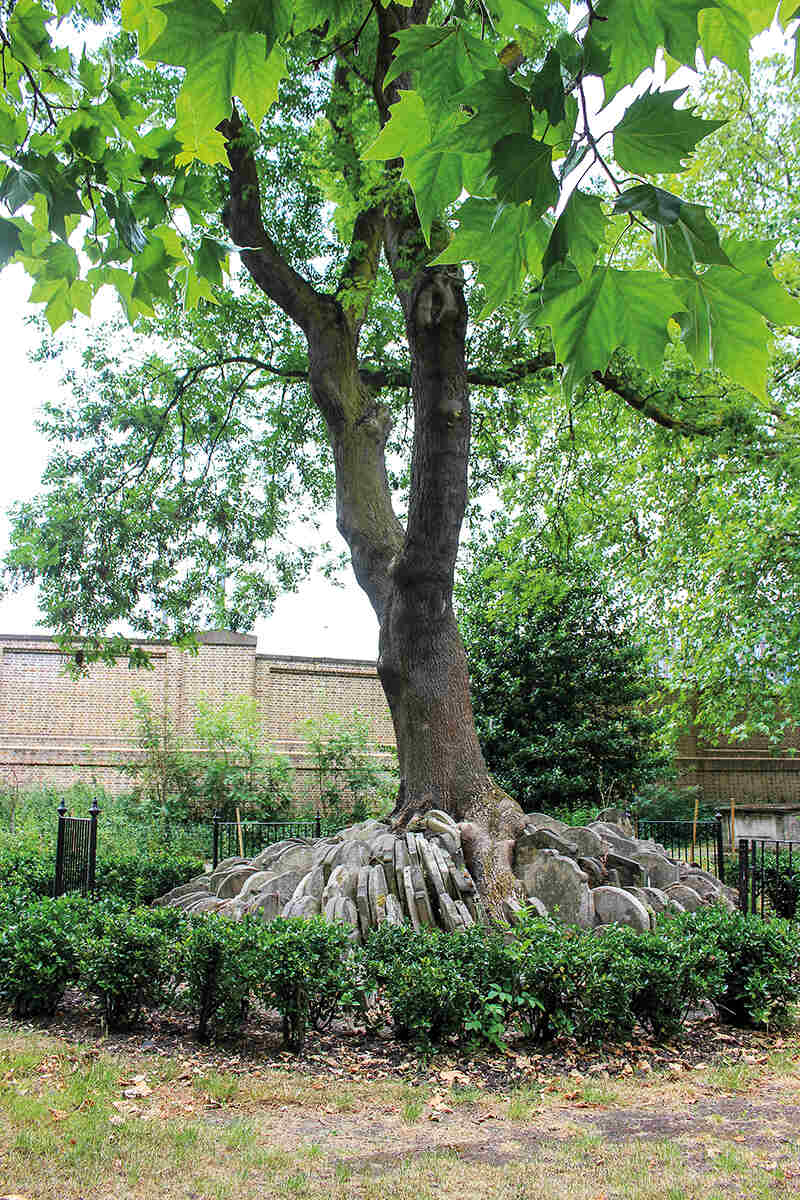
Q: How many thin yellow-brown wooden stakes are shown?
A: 3